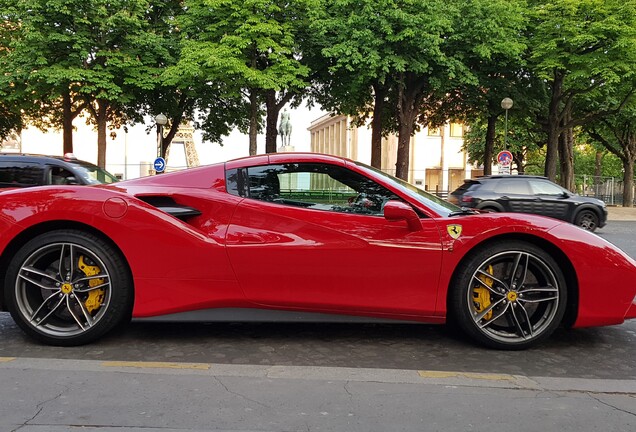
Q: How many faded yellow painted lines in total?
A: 3